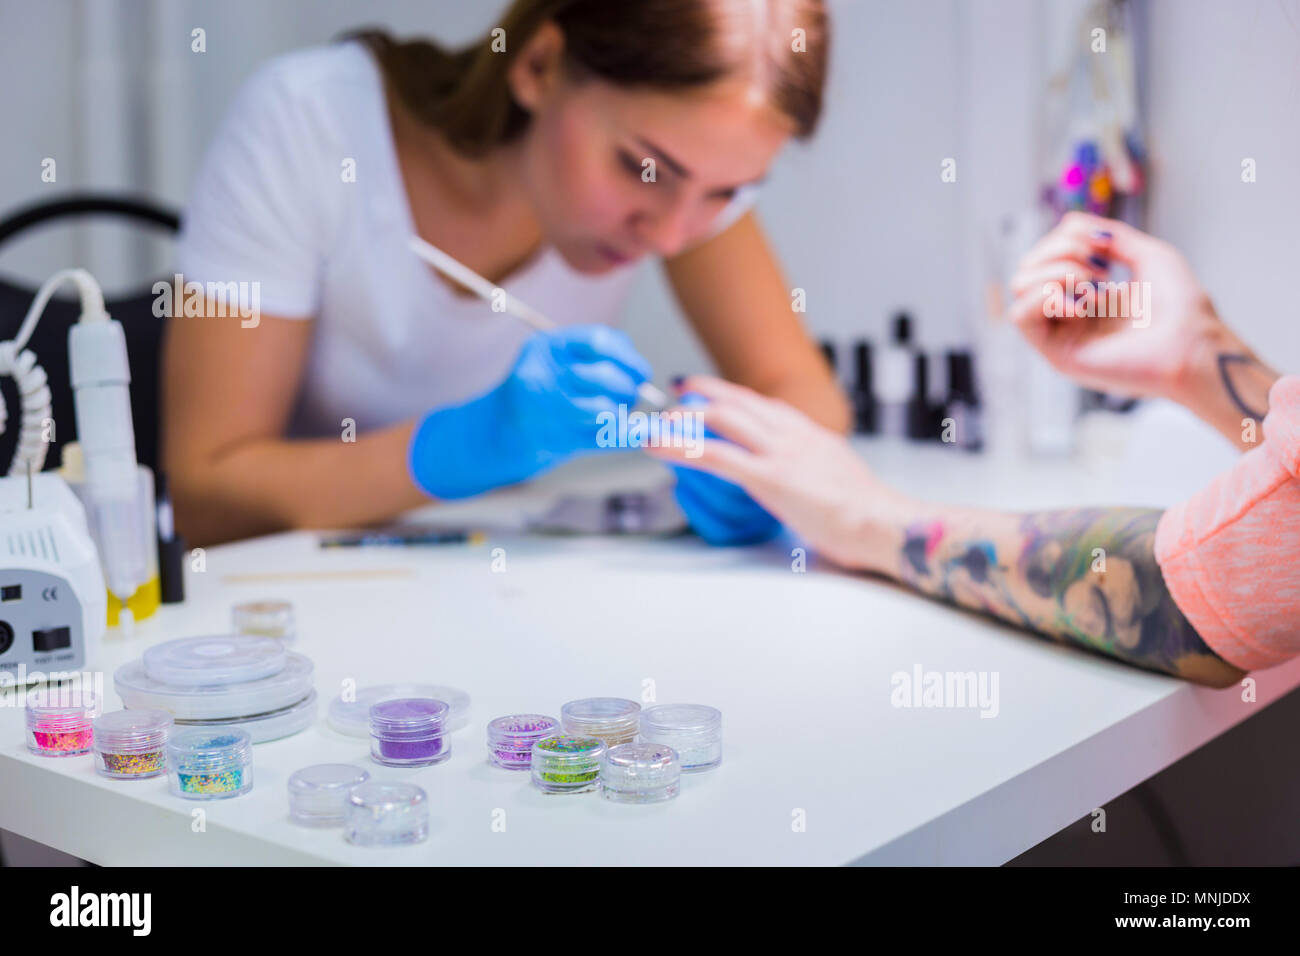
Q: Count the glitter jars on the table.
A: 12